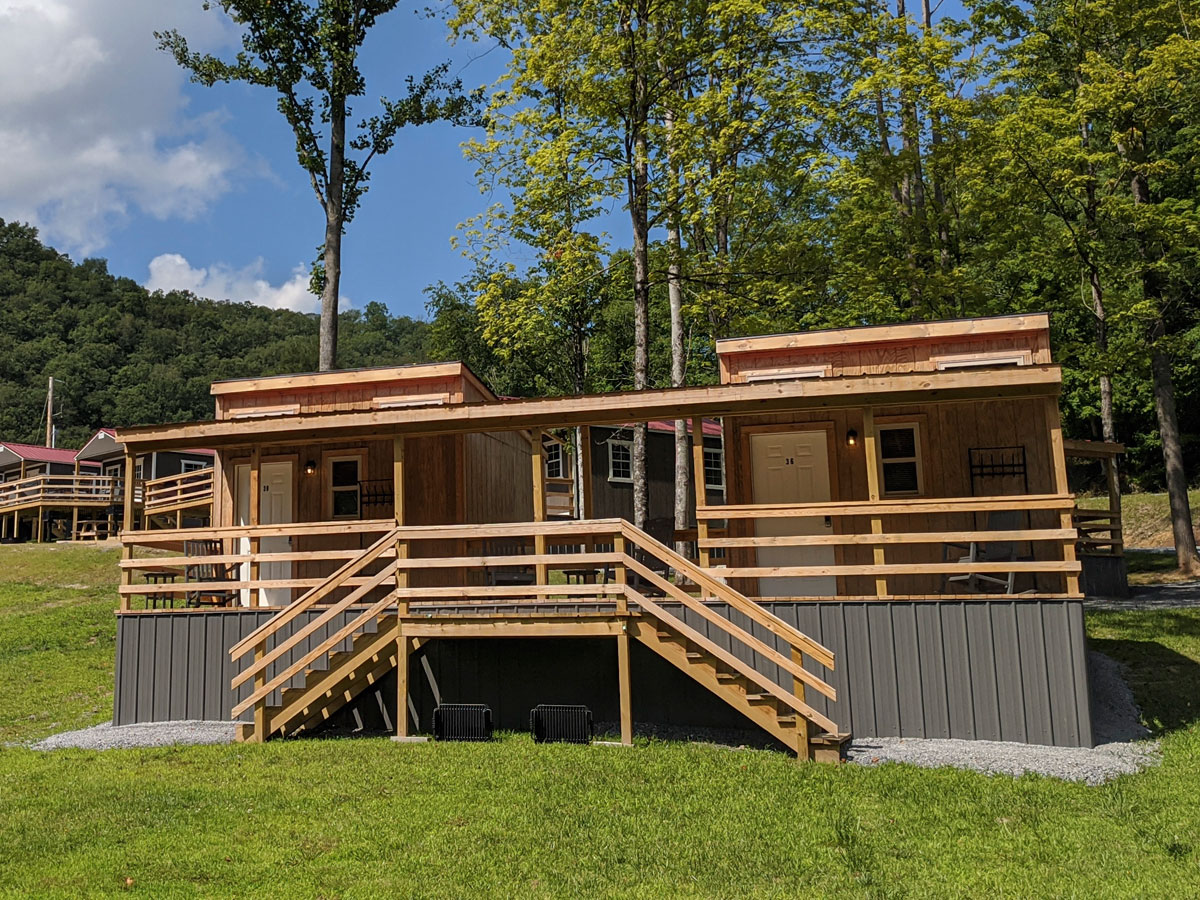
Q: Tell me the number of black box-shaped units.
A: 2